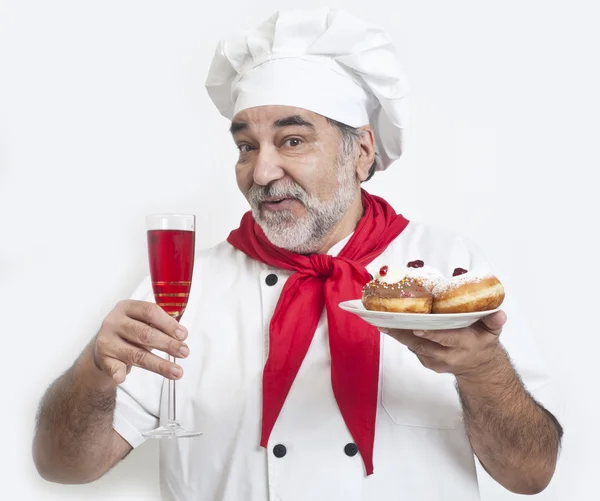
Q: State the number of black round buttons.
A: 3